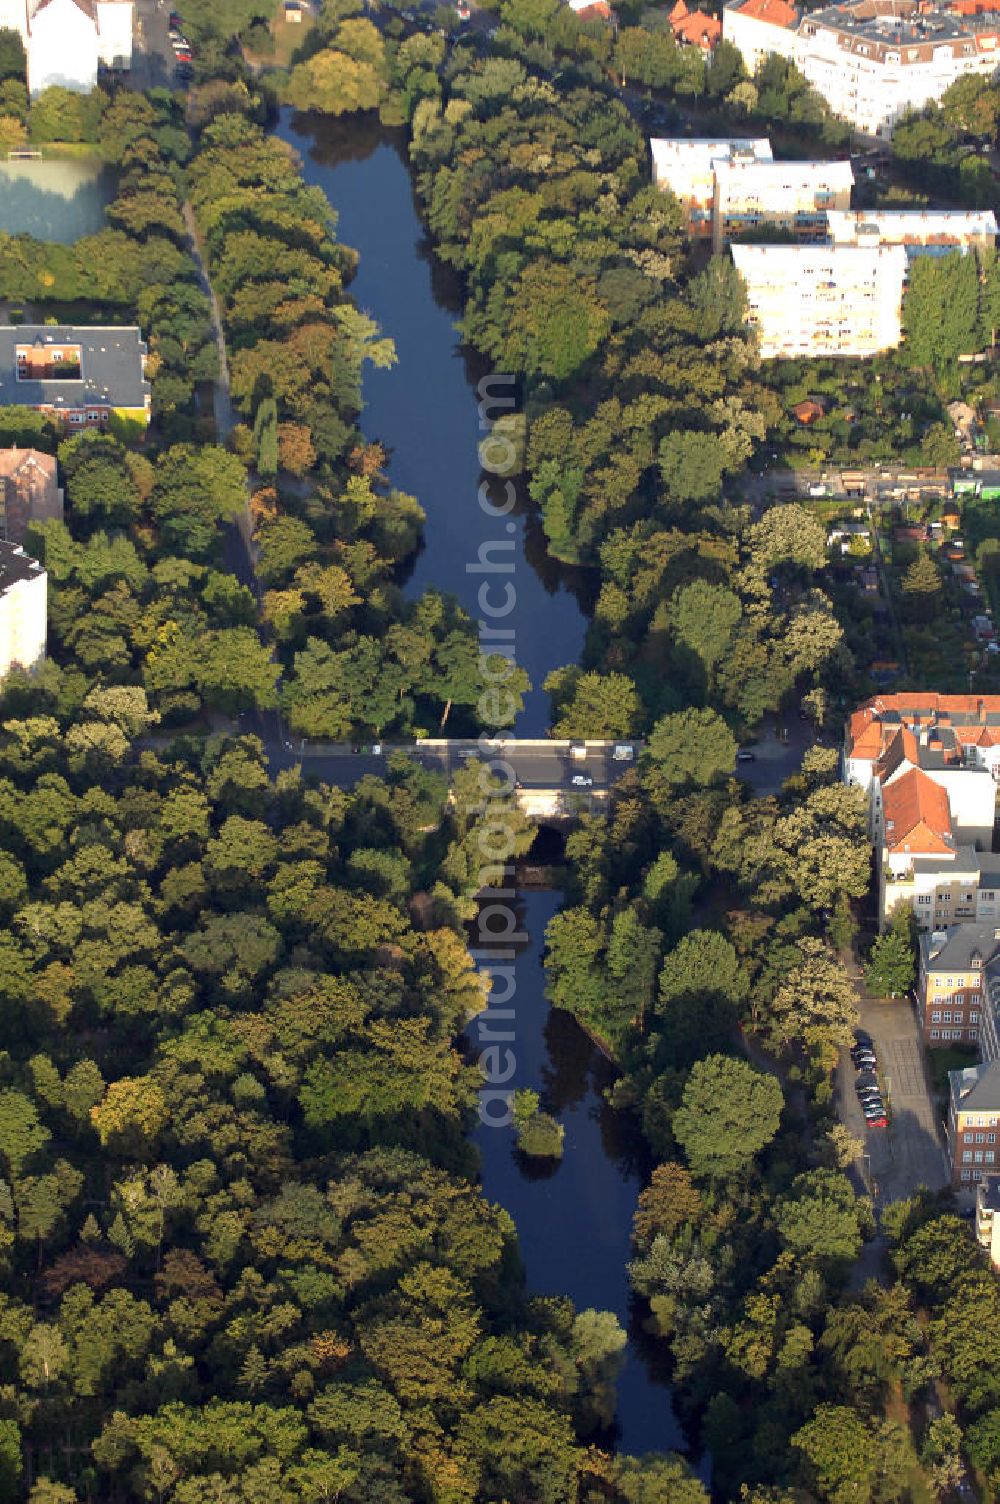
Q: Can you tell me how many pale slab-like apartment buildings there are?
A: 4